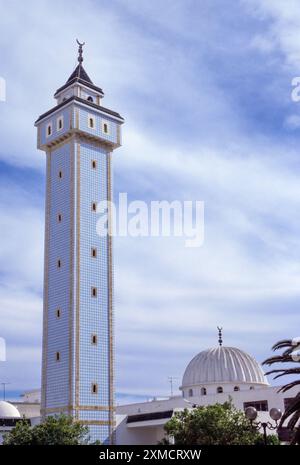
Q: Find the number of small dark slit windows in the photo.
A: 15